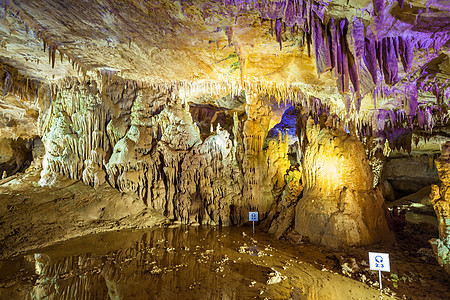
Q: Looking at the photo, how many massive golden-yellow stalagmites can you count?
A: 1